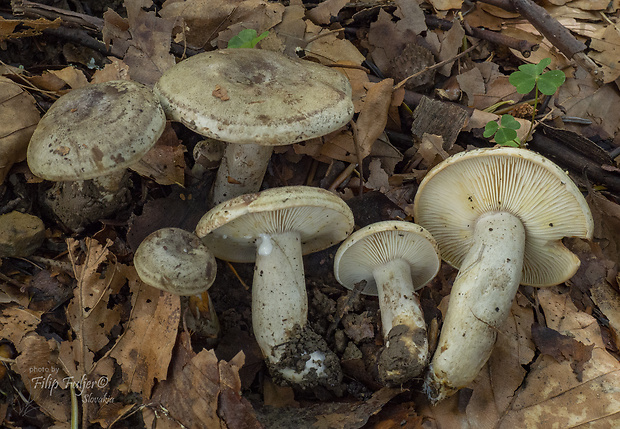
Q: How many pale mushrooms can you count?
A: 6